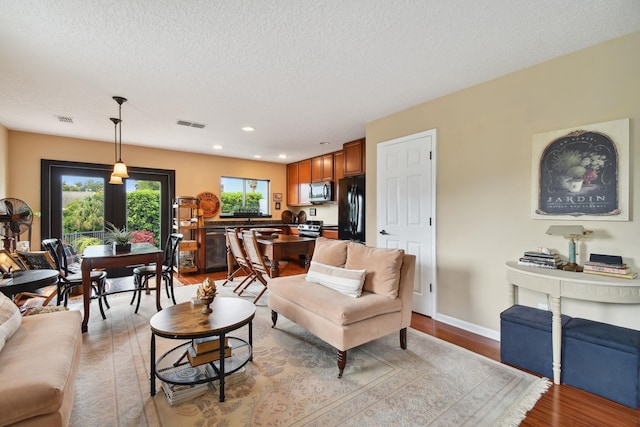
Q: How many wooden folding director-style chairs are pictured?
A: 2